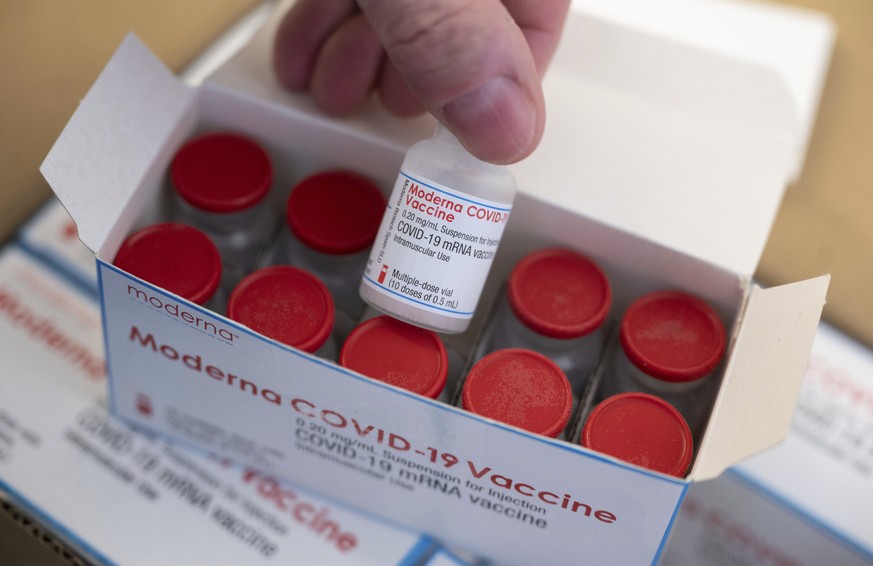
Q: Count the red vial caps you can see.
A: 9